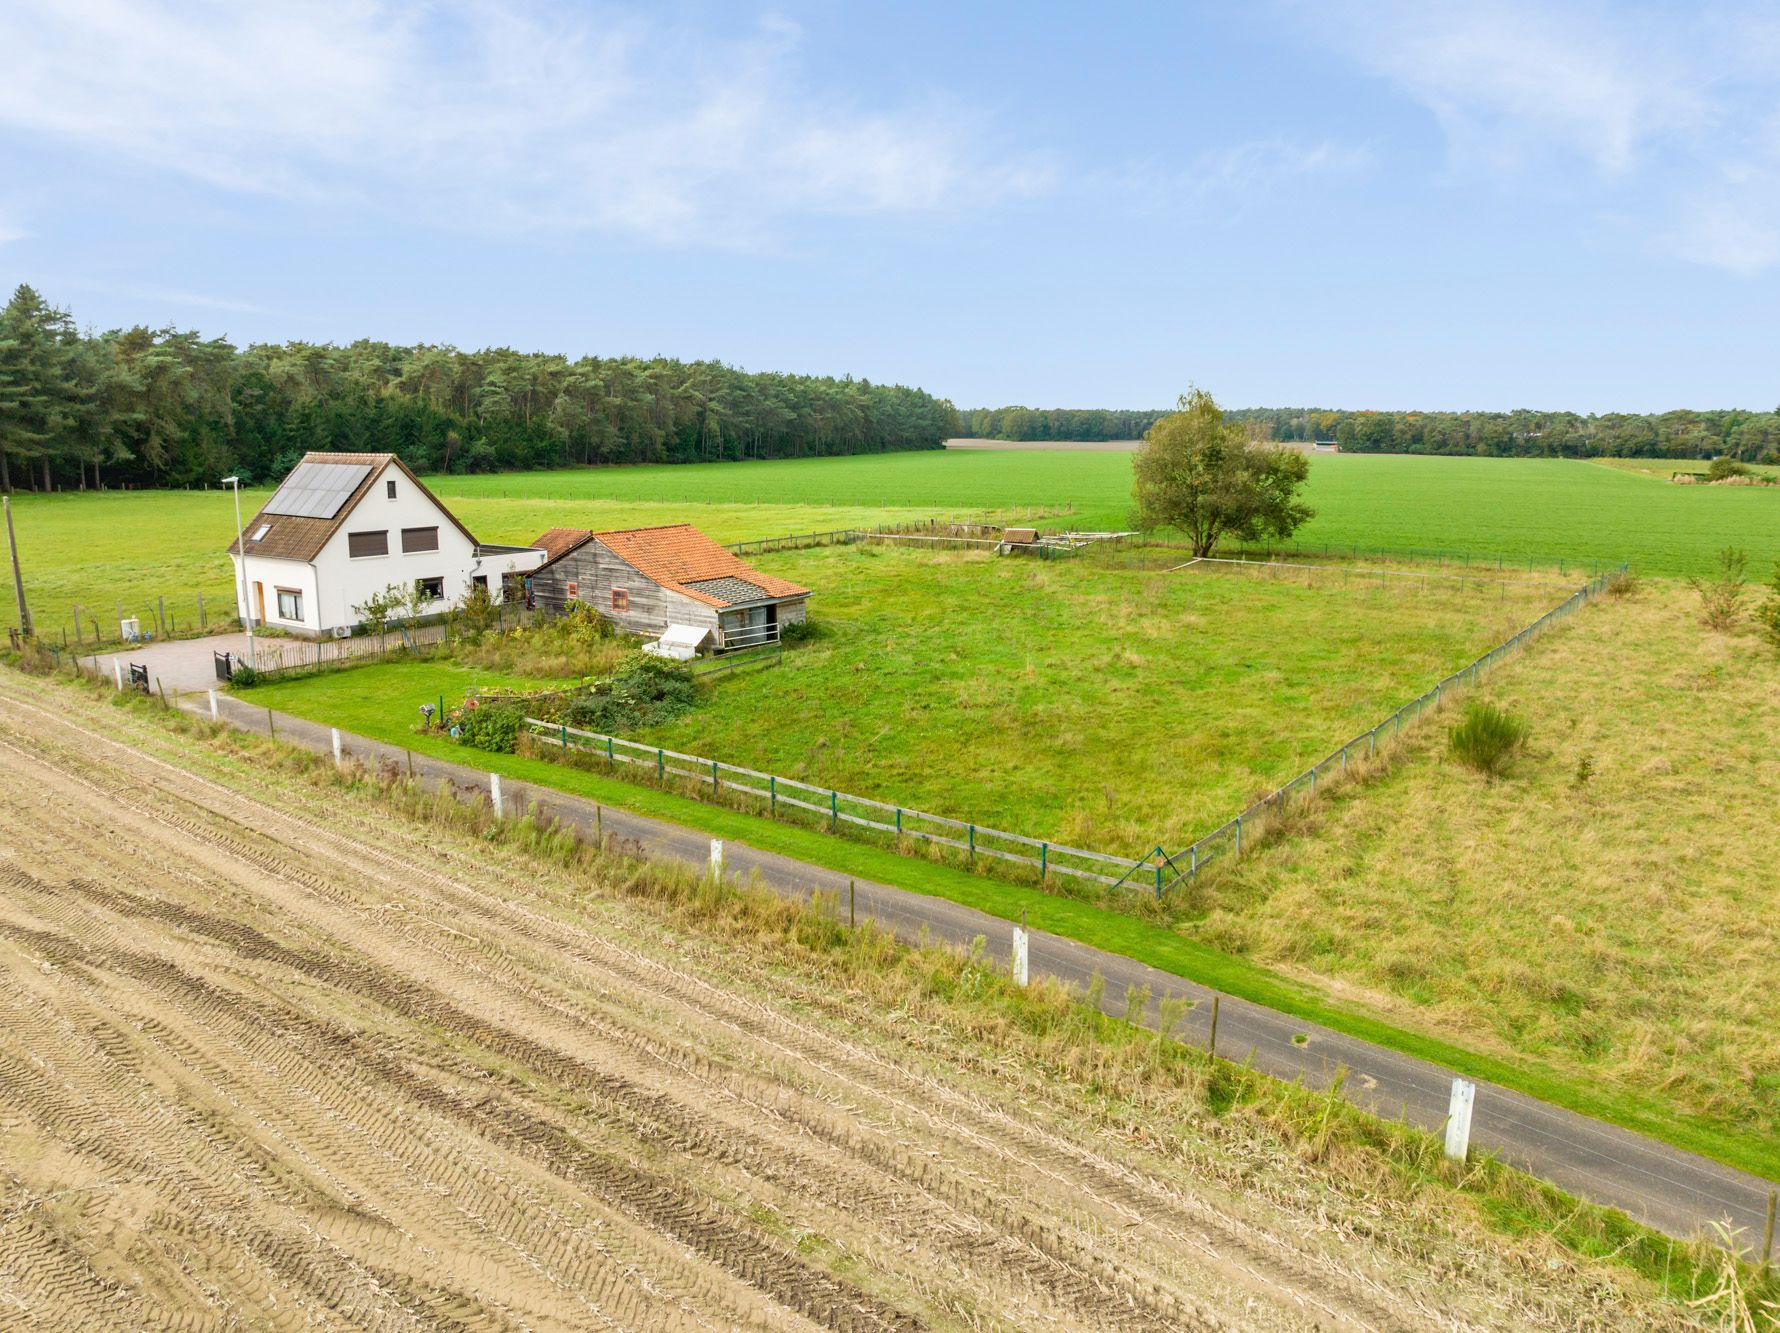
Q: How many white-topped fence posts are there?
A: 7